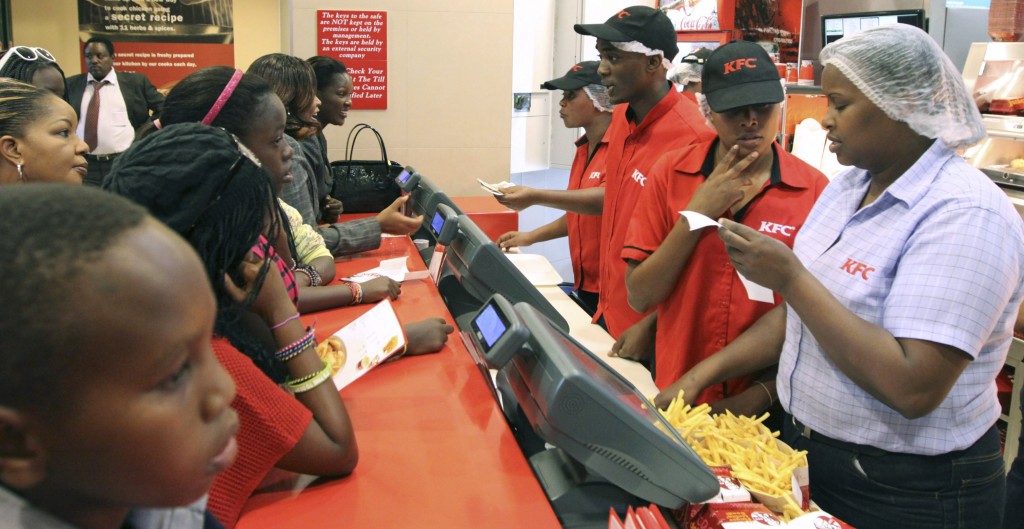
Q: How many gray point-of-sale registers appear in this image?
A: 3